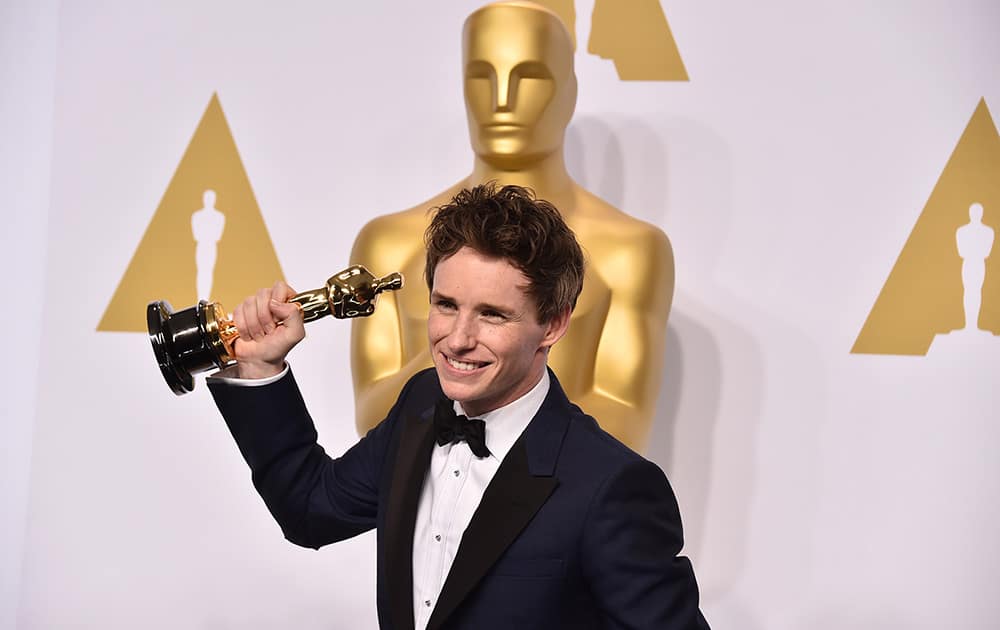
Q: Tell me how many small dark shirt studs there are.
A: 3